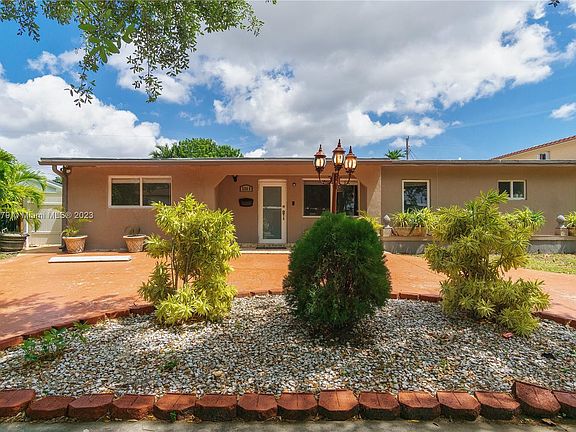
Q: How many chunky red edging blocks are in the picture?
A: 15